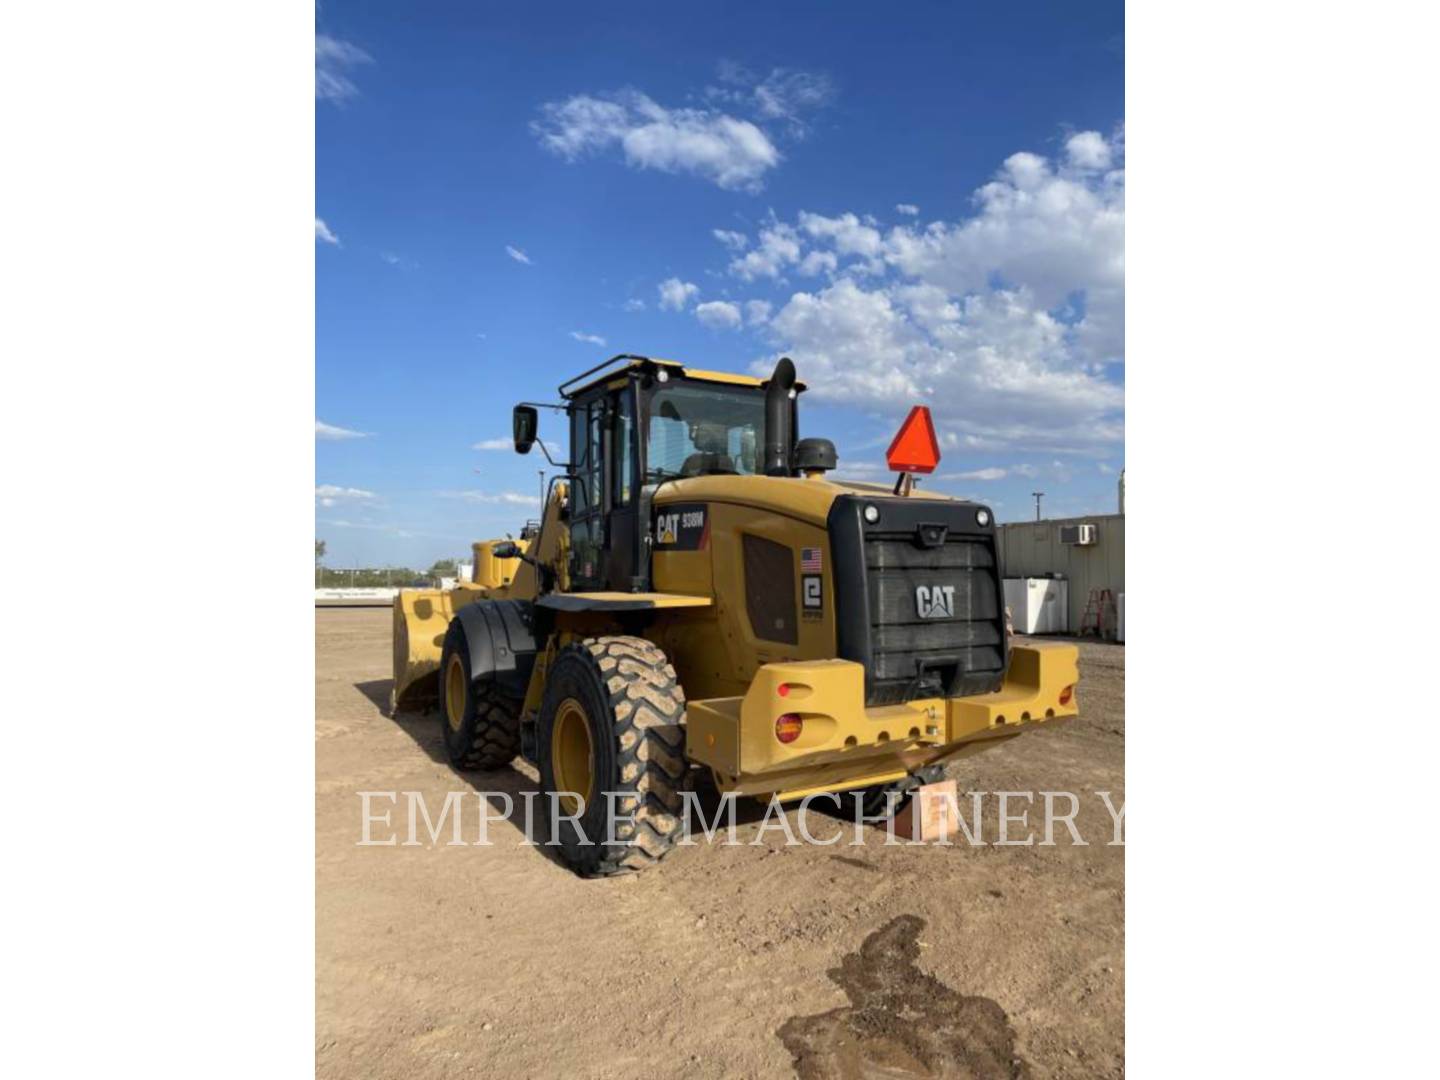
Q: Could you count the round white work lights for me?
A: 4